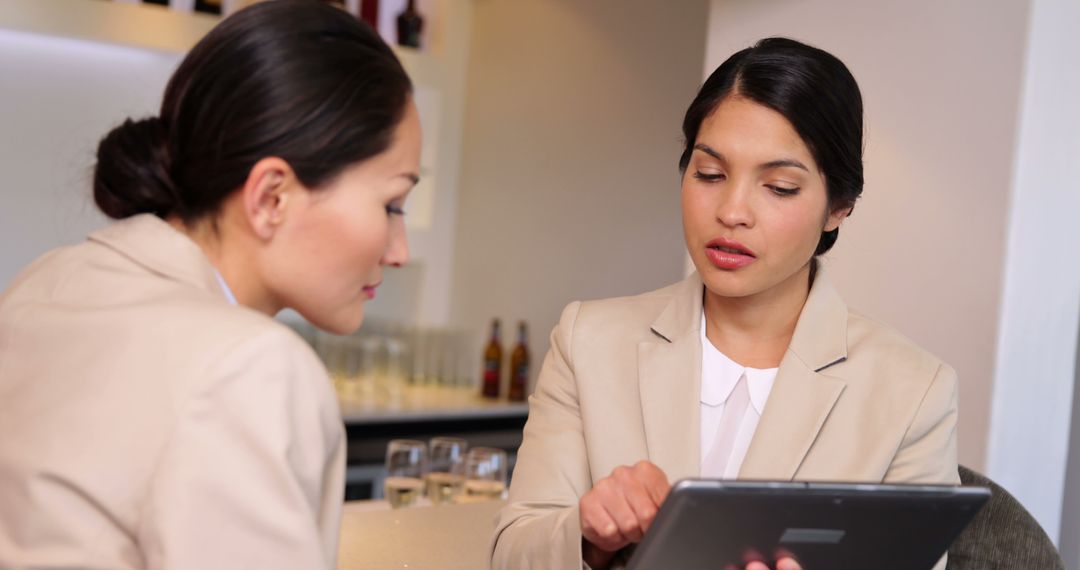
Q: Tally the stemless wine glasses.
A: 3